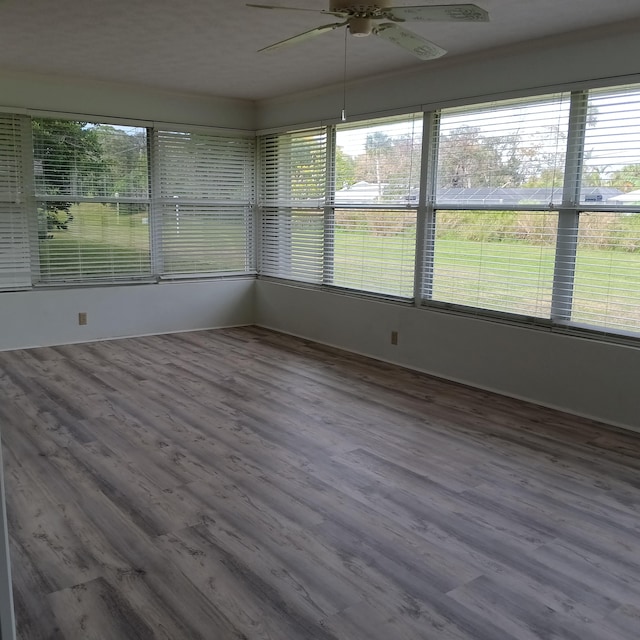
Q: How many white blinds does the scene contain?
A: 7